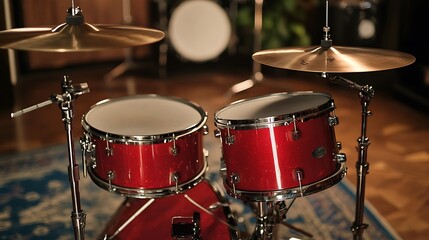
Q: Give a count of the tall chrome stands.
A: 2